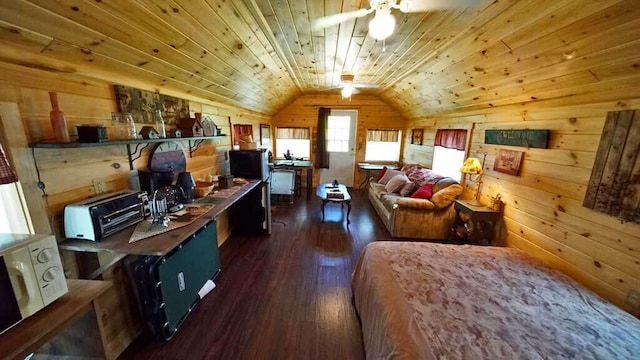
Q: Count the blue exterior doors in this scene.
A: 0